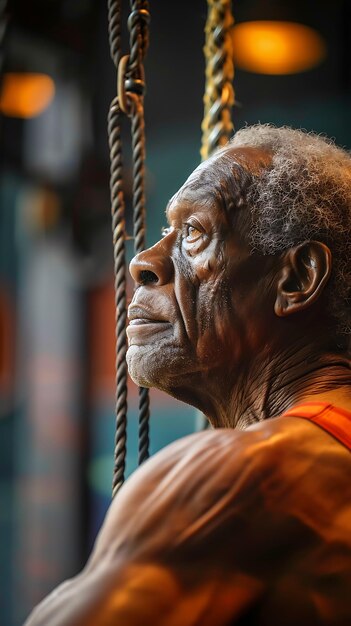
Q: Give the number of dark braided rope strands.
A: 2